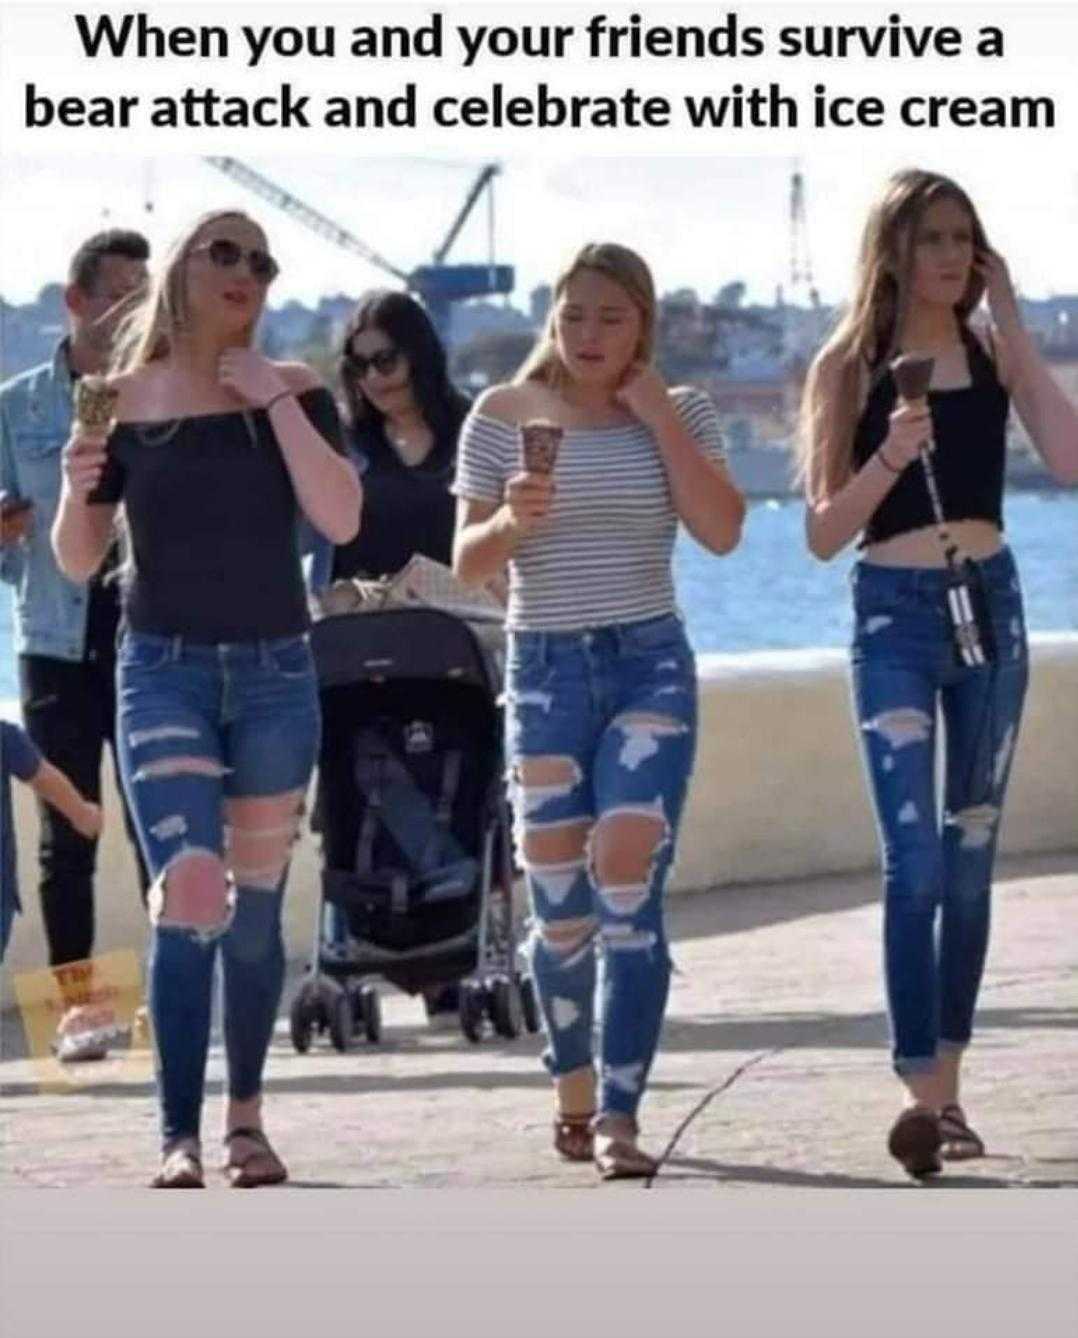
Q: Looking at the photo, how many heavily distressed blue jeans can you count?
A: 3